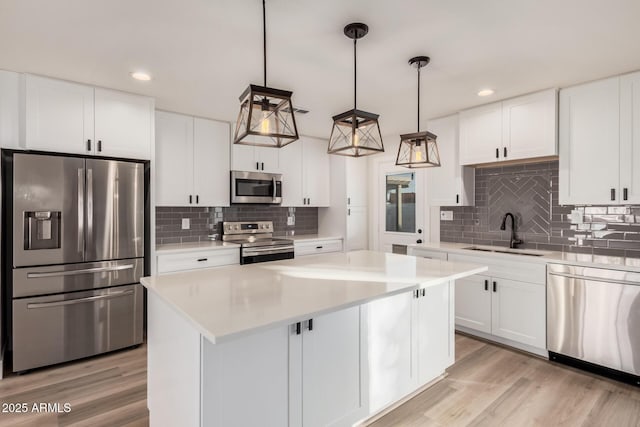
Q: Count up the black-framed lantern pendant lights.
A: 3